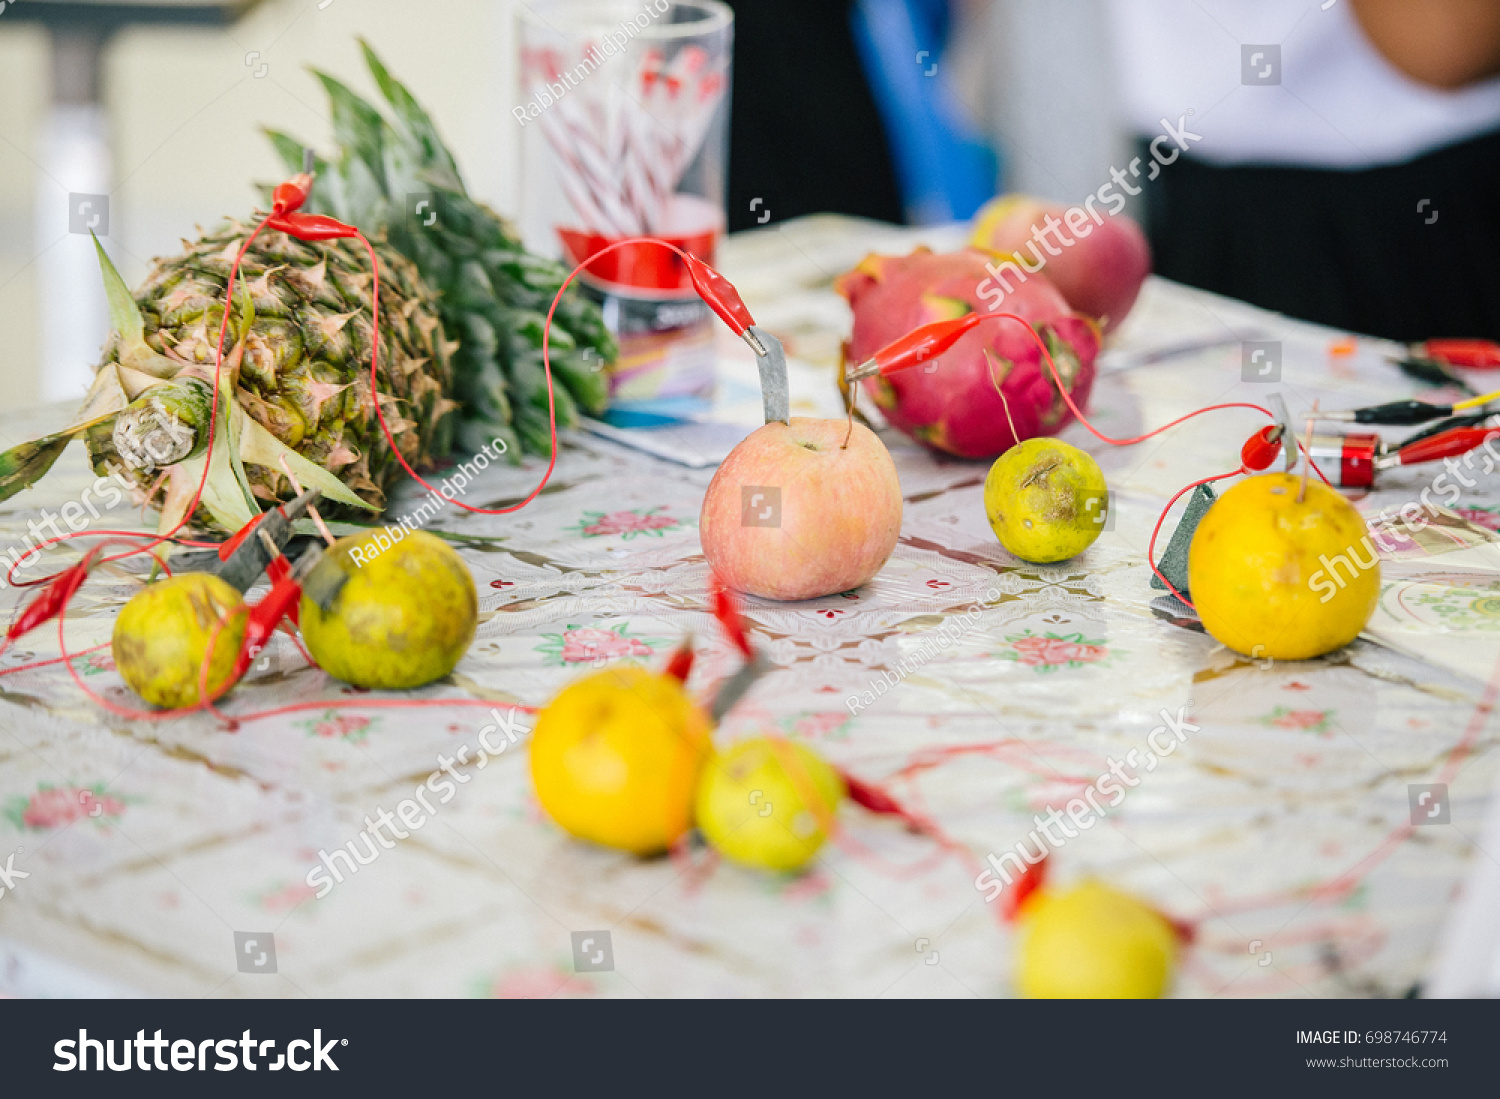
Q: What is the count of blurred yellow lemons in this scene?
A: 3